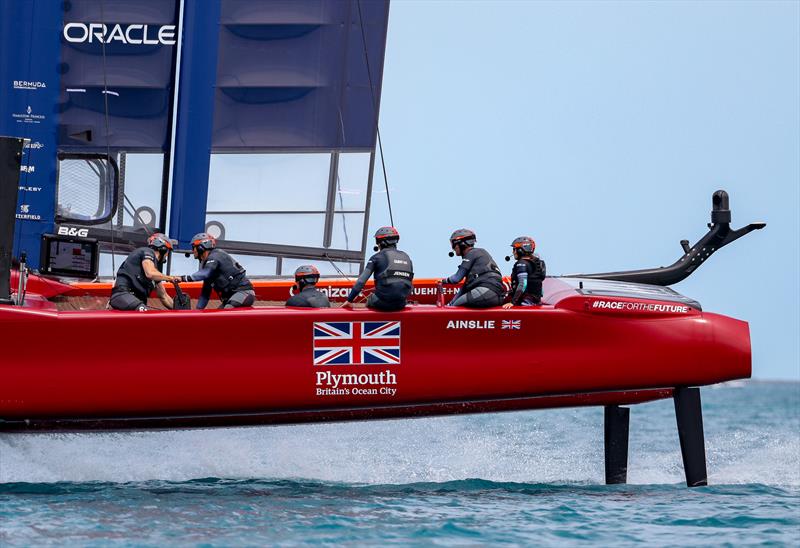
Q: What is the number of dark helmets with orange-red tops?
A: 6